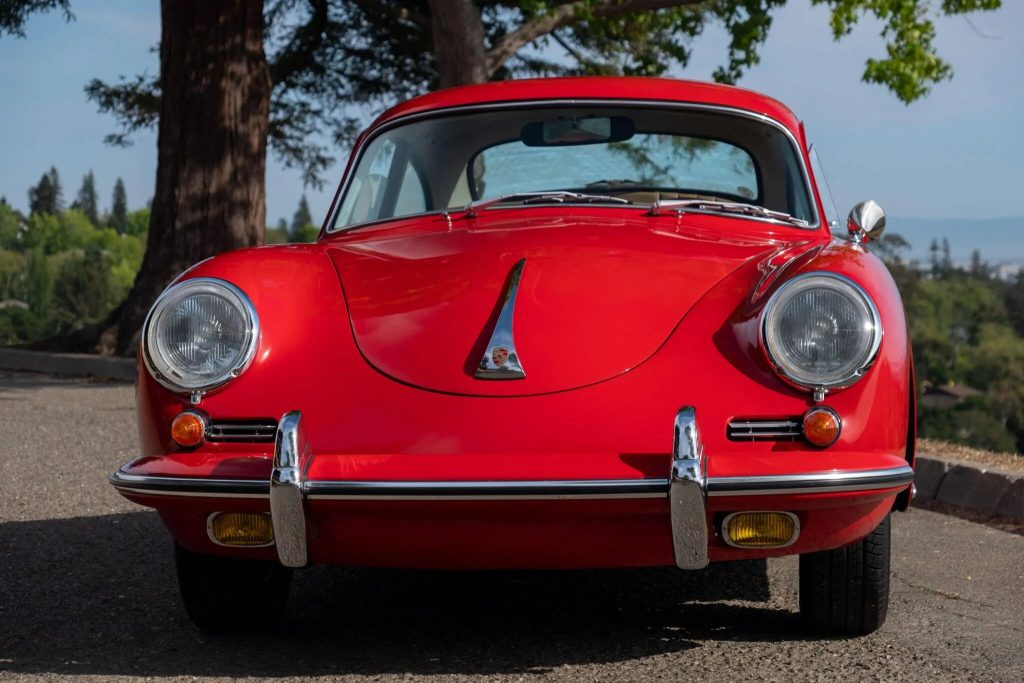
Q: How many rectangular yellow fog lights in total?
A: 2